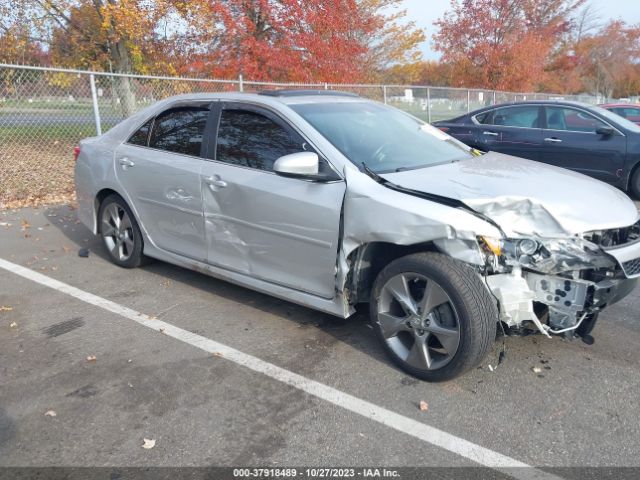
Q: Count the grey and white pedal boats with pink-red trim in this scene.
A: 0